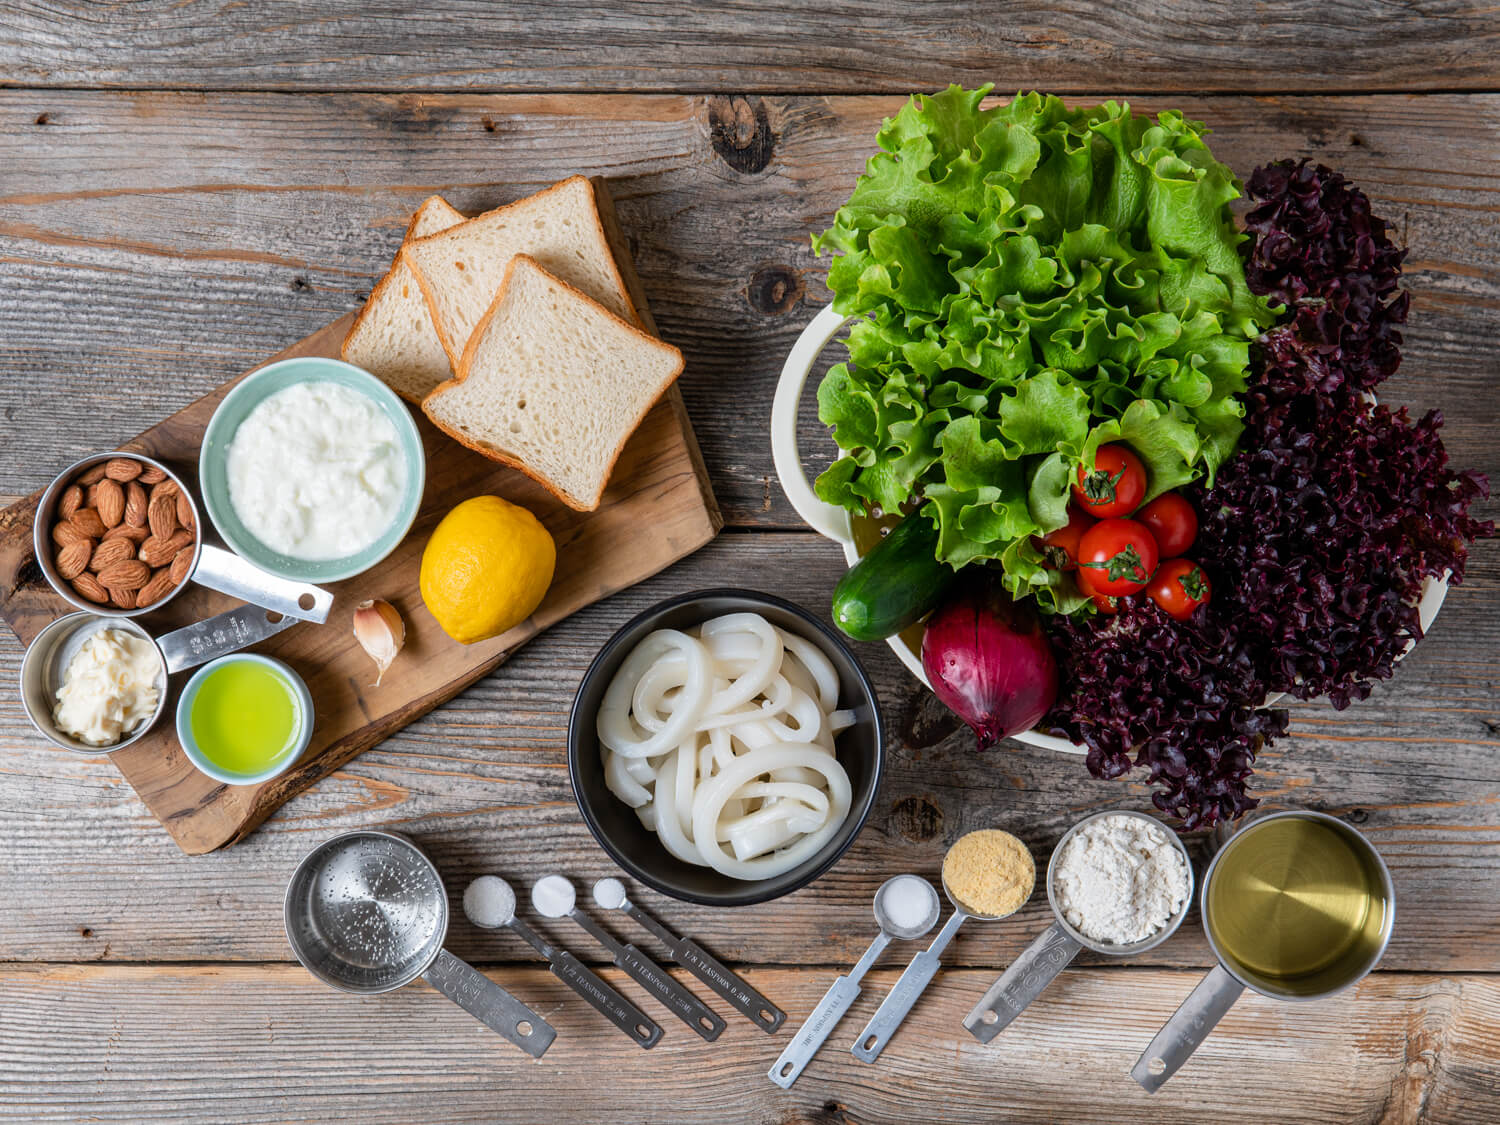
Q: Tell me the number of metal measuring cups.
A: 5